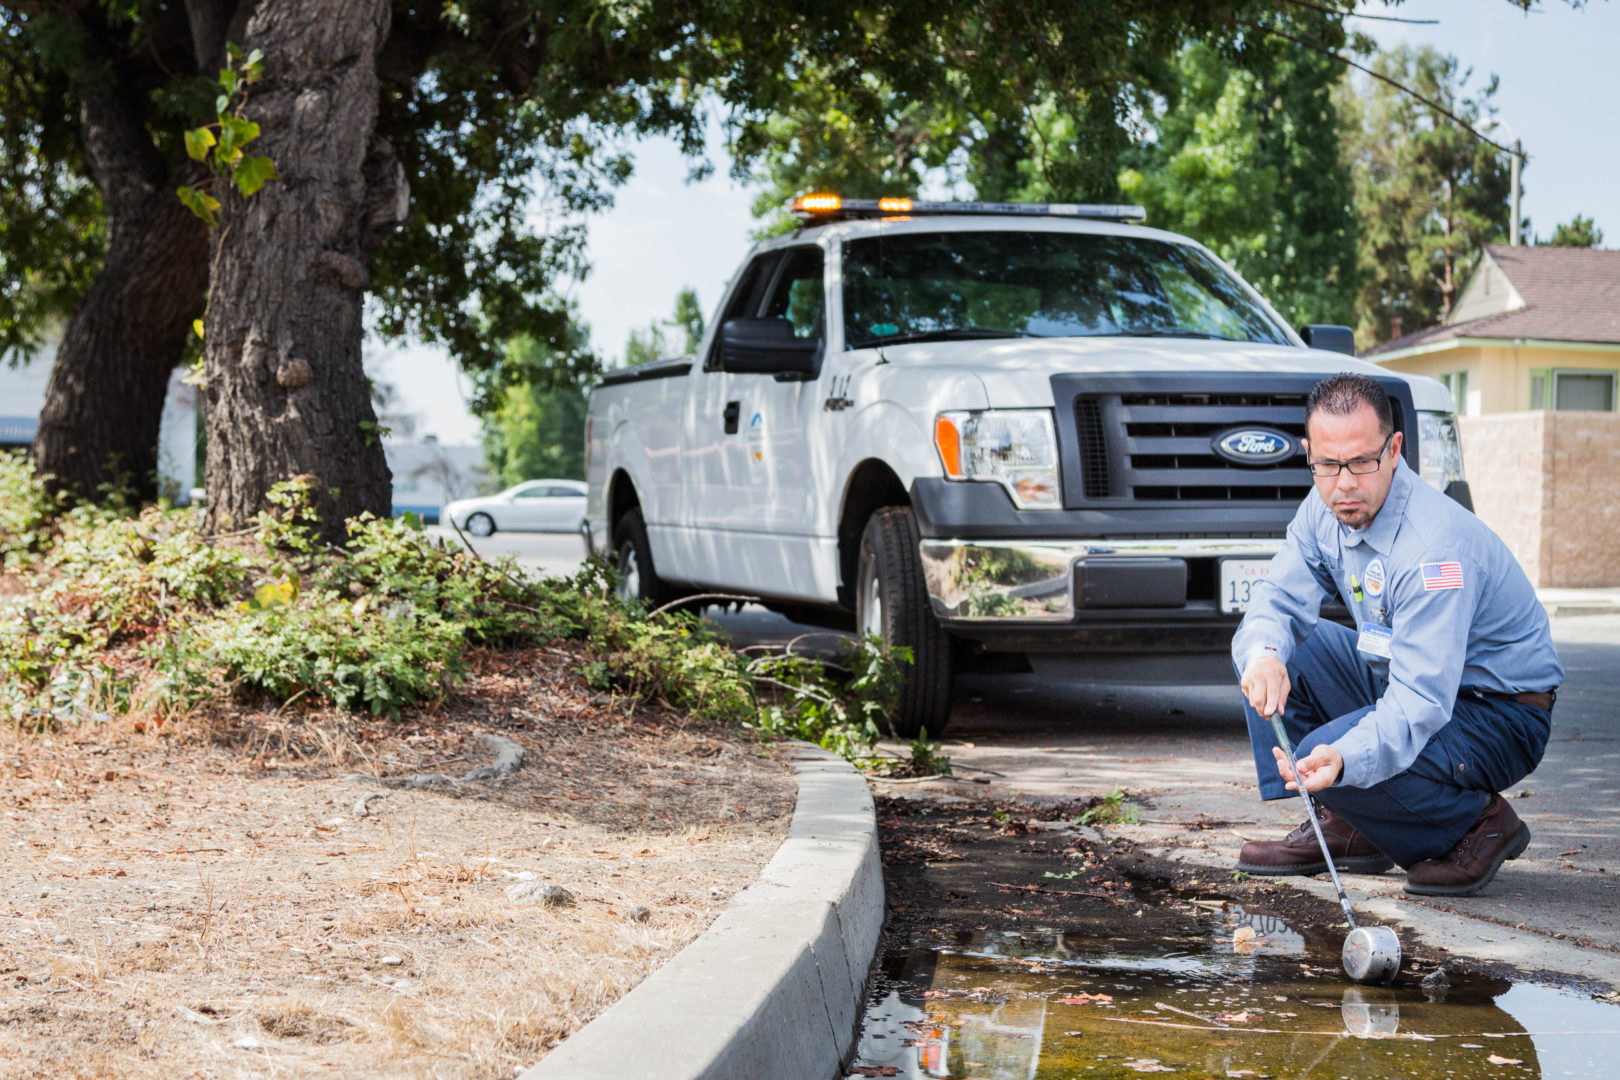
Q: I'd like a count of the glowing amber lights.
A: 2